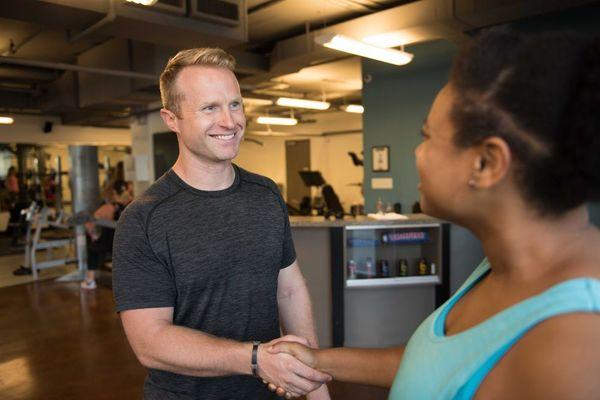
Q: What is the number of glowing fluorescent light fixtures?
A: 6